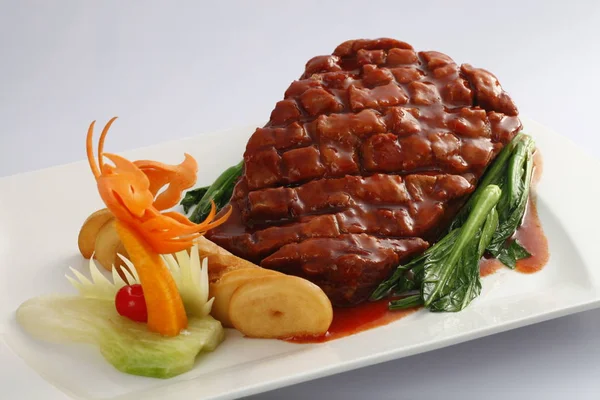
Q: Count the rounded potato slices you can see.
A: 4